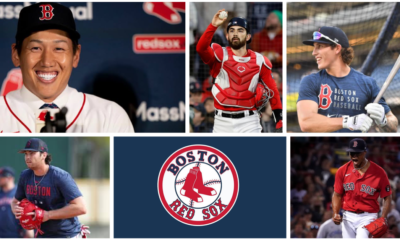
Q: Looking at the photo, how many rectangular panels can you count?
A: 6